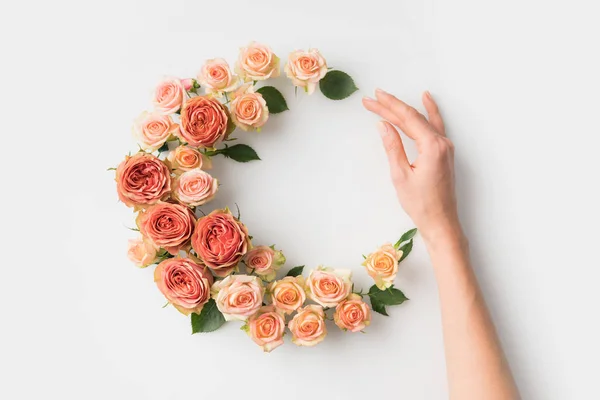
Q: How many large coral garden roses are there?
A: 5